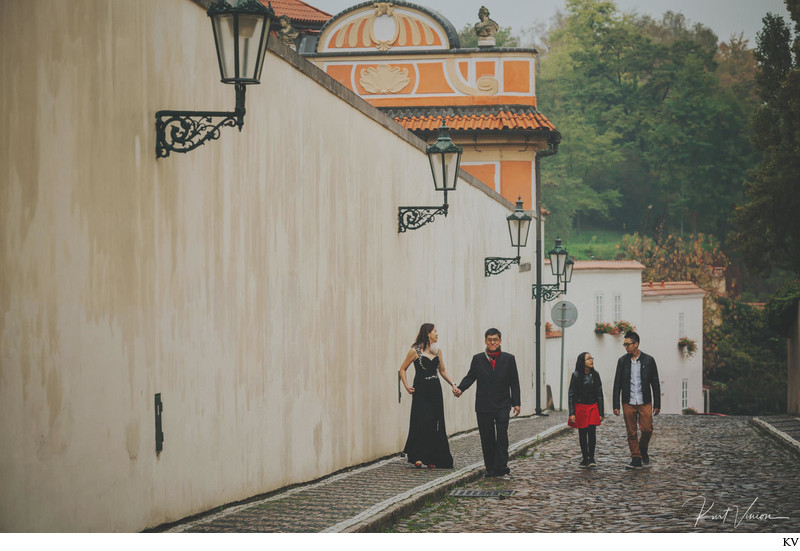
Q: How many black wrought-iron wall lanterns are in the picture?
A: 5